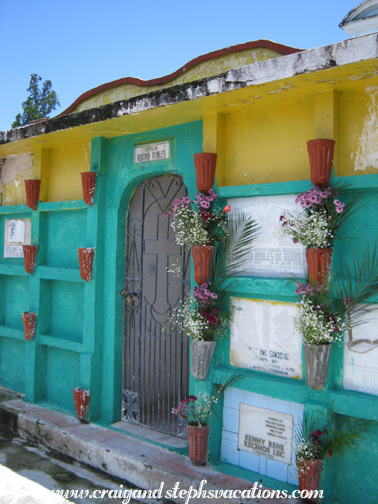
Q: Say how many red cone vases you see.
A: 12